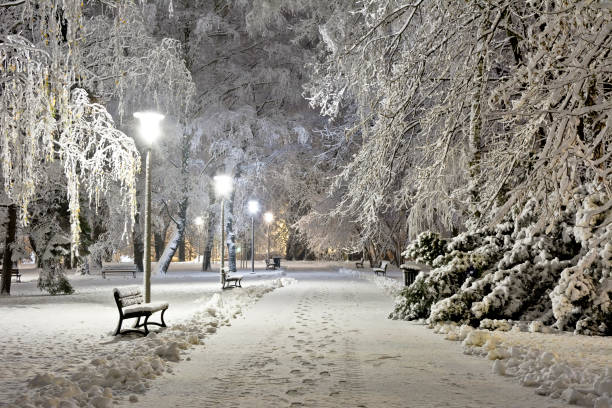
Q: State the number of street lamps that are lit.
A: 5